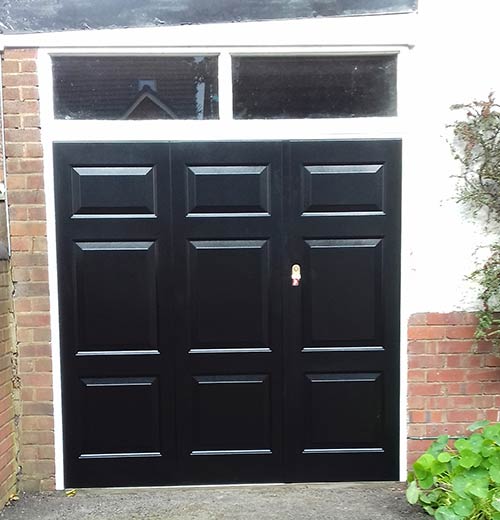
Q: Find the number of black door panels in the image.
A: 9